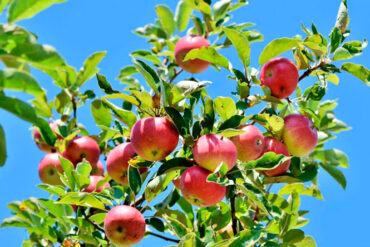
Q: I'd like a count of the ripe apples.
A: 15